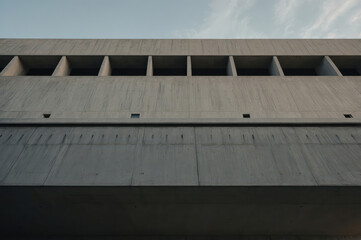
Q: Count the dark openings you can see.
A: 13